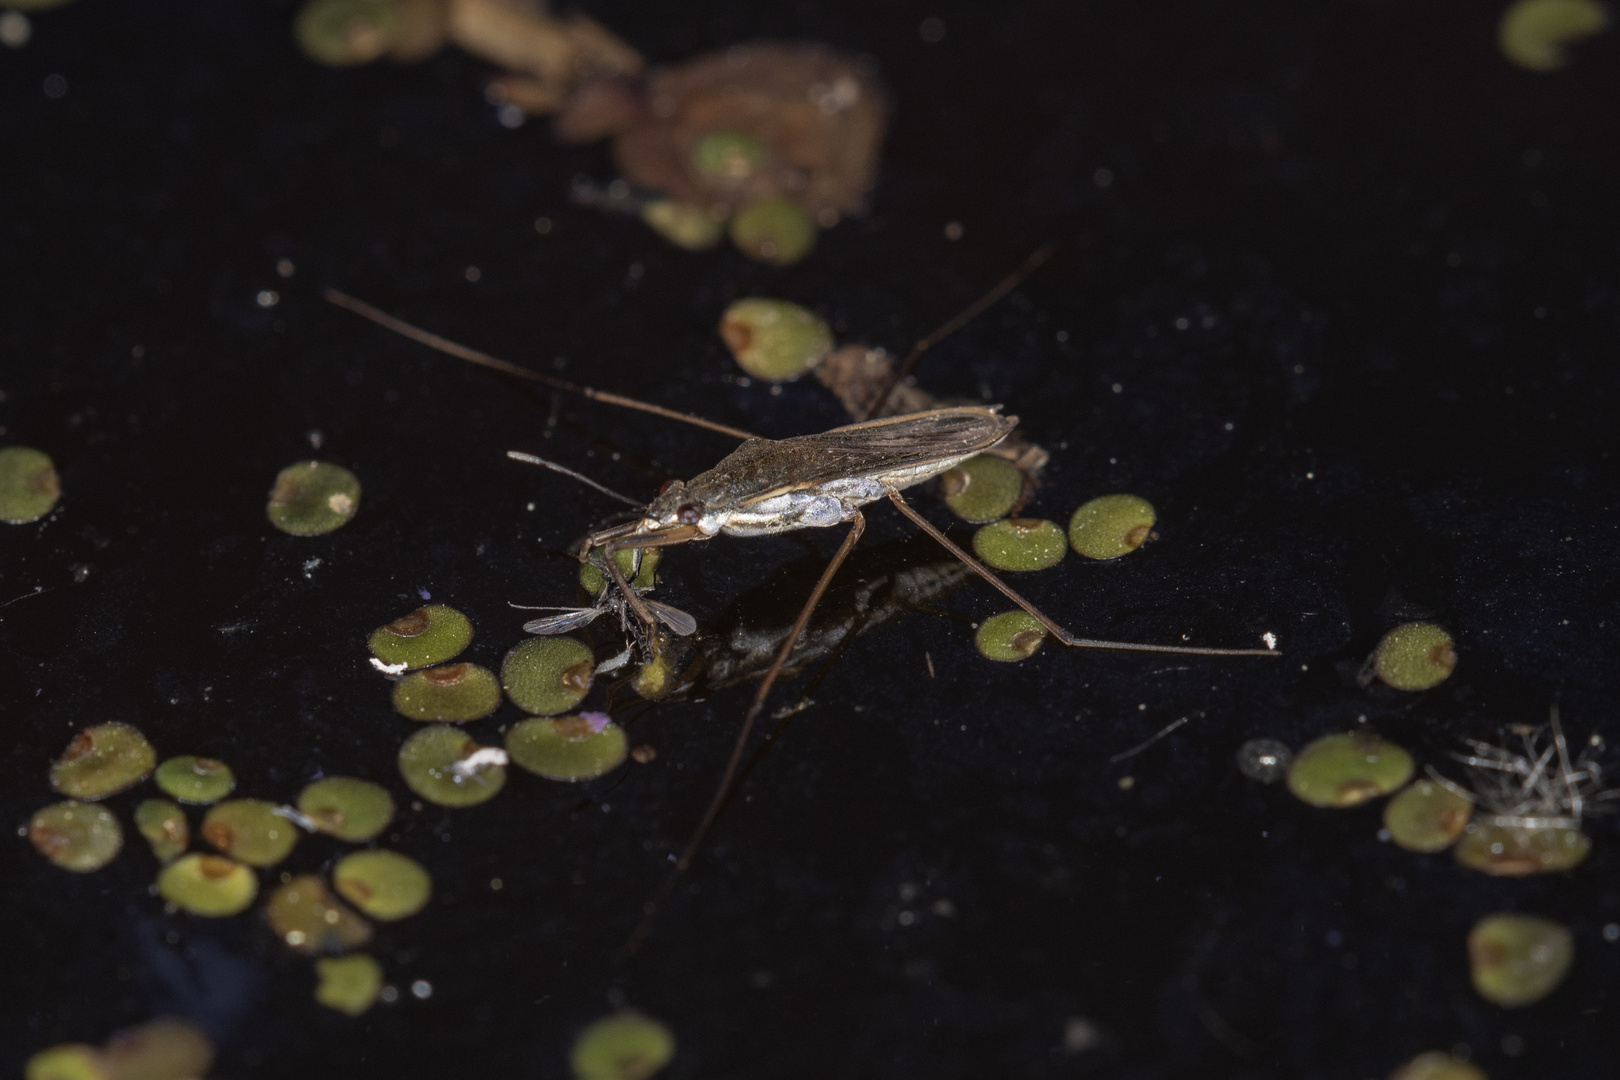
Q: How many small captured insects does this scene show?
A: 1